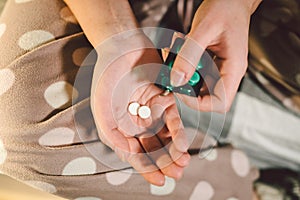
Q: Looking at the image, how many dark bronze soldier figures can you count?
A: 0